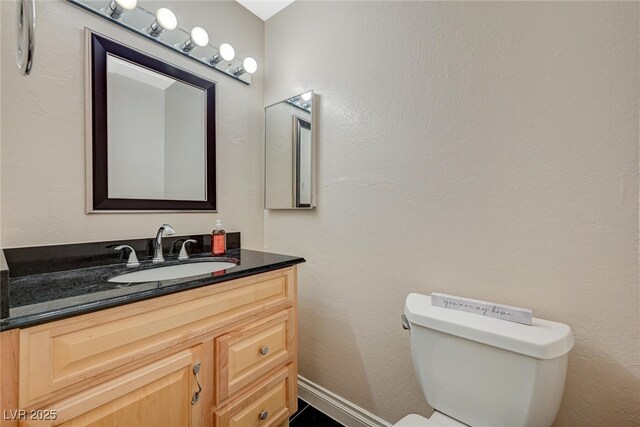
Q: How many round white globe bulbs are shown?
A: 5